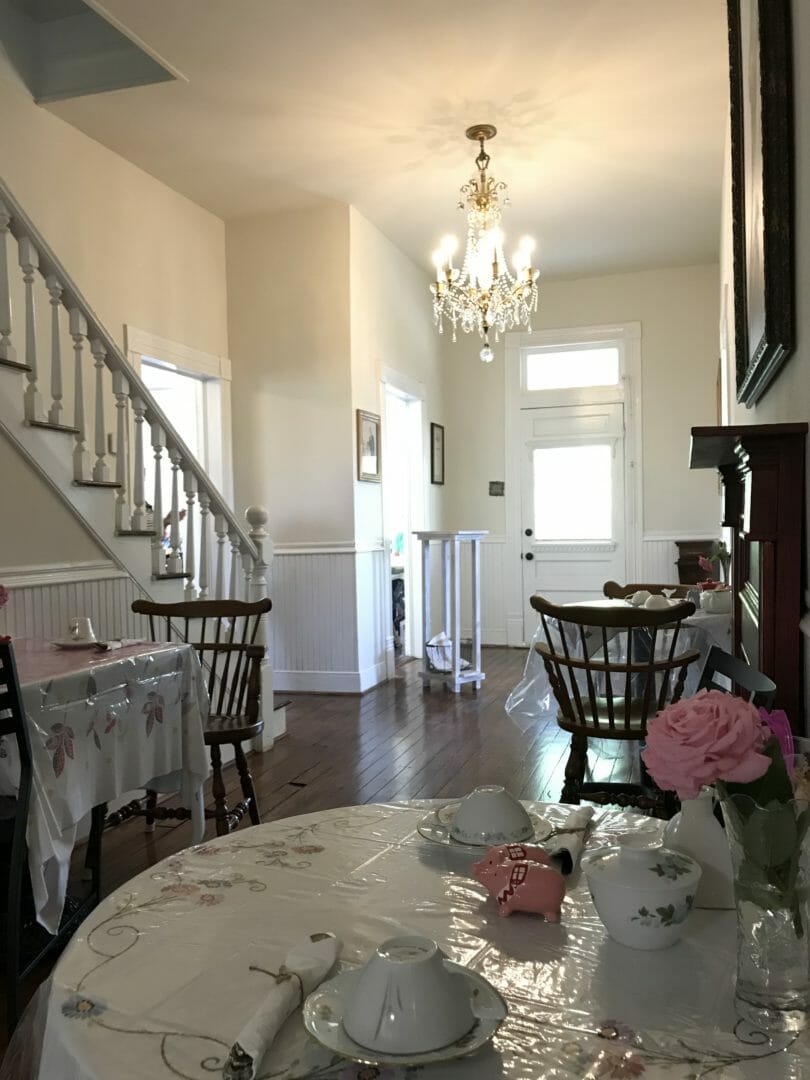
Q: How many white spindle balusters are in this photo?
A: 14